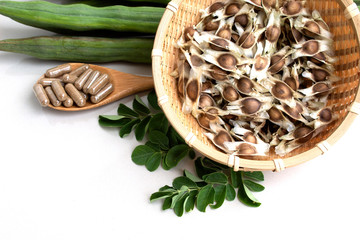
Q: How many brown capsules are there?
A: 14